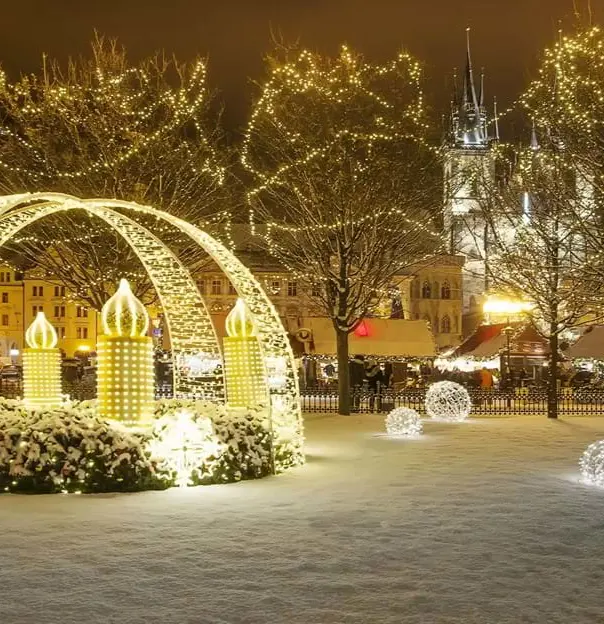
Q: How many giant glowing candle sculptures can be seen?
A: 3